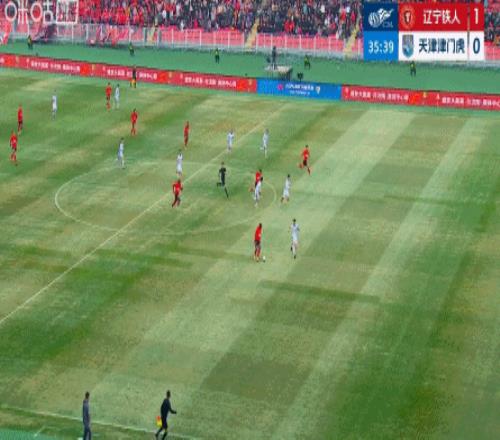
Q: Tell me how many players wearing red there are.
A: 9